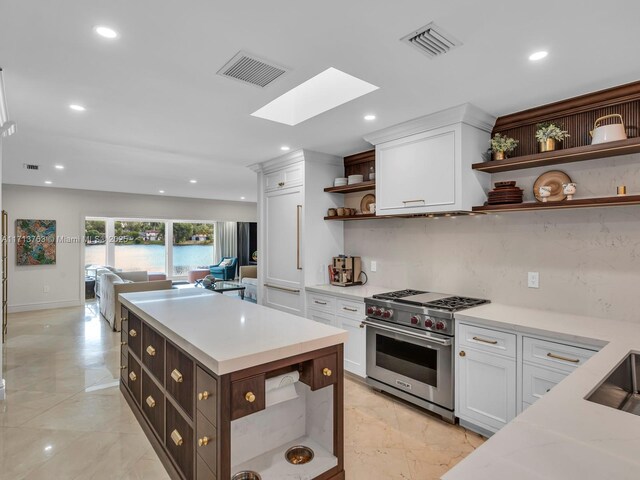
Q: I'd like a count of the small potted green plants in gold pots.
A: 2